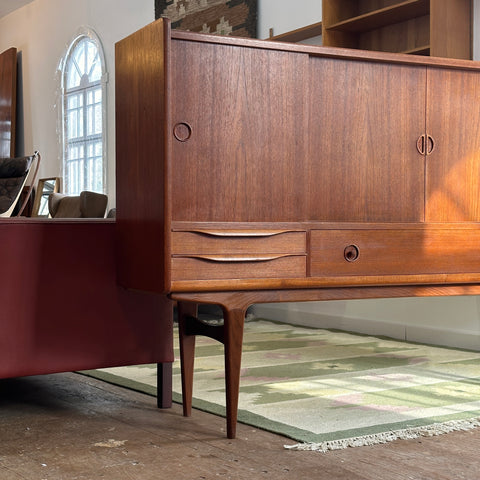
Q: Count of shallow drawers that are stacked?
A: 2